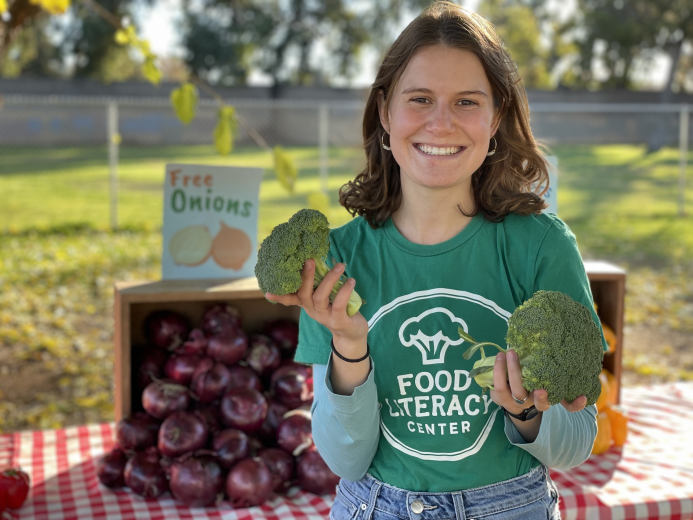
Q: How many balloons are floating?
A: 0